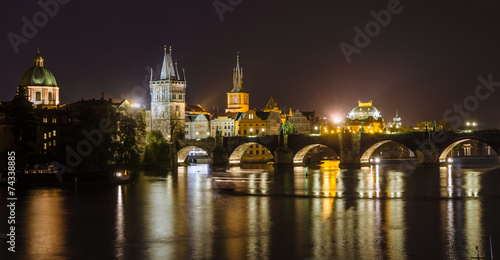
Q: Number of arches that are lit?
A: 5